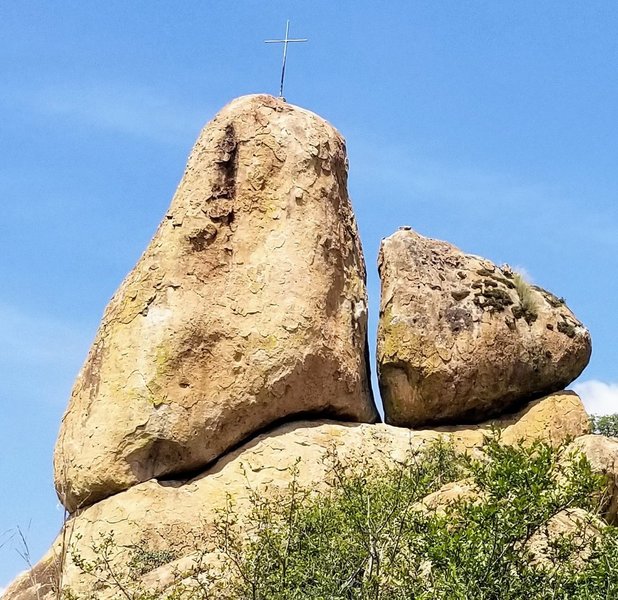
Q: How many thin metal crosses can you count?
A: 1